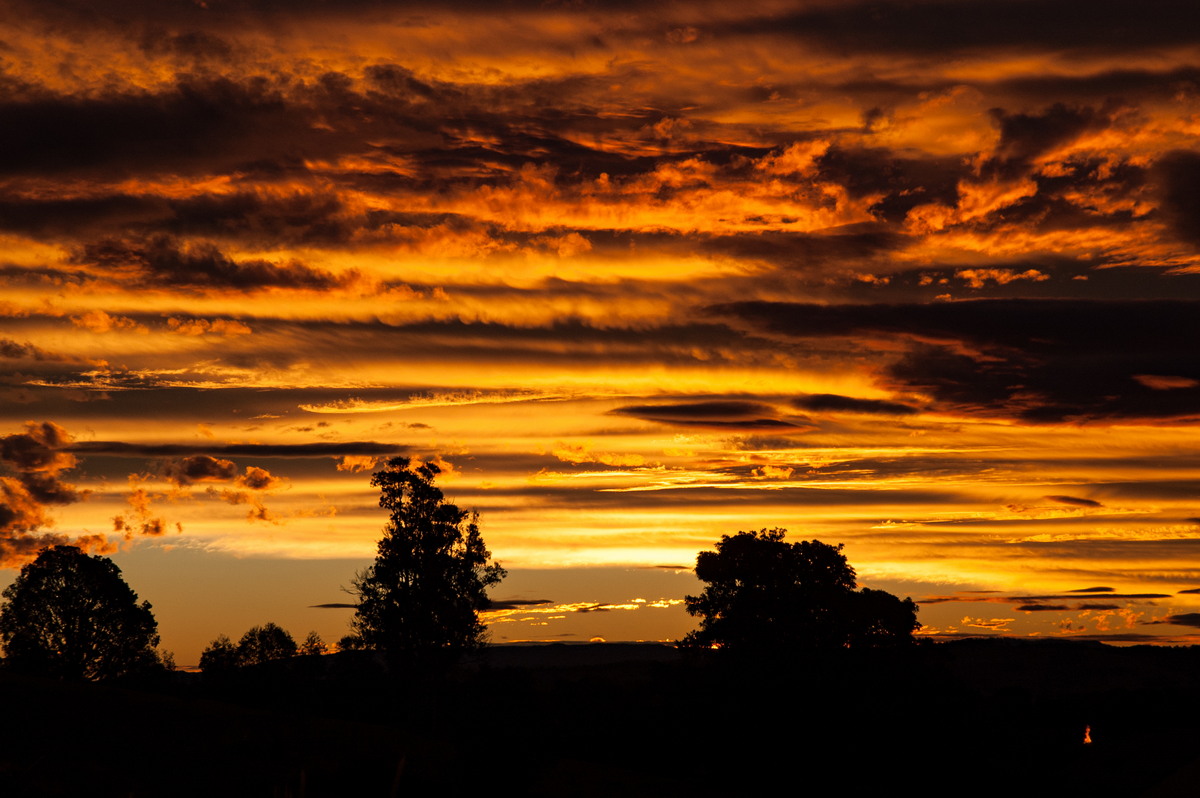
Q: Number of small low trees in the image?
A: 3